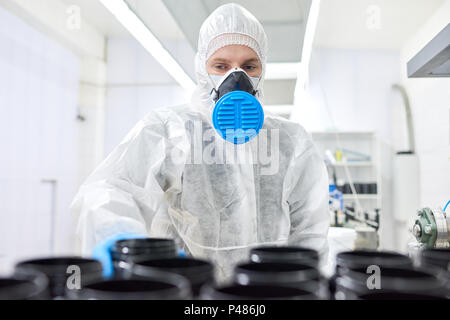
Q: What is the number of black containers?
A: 12